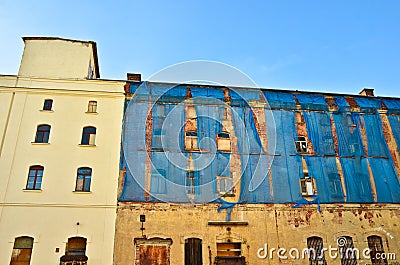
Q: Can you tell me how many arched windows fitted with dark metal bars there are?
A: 3